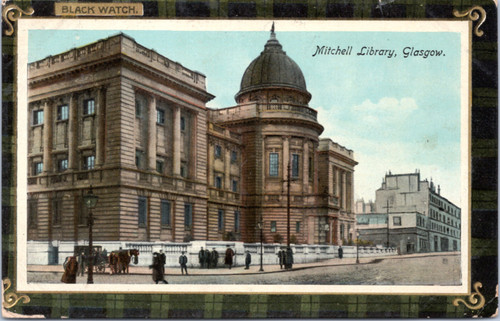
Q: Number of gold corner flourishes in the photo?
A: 4